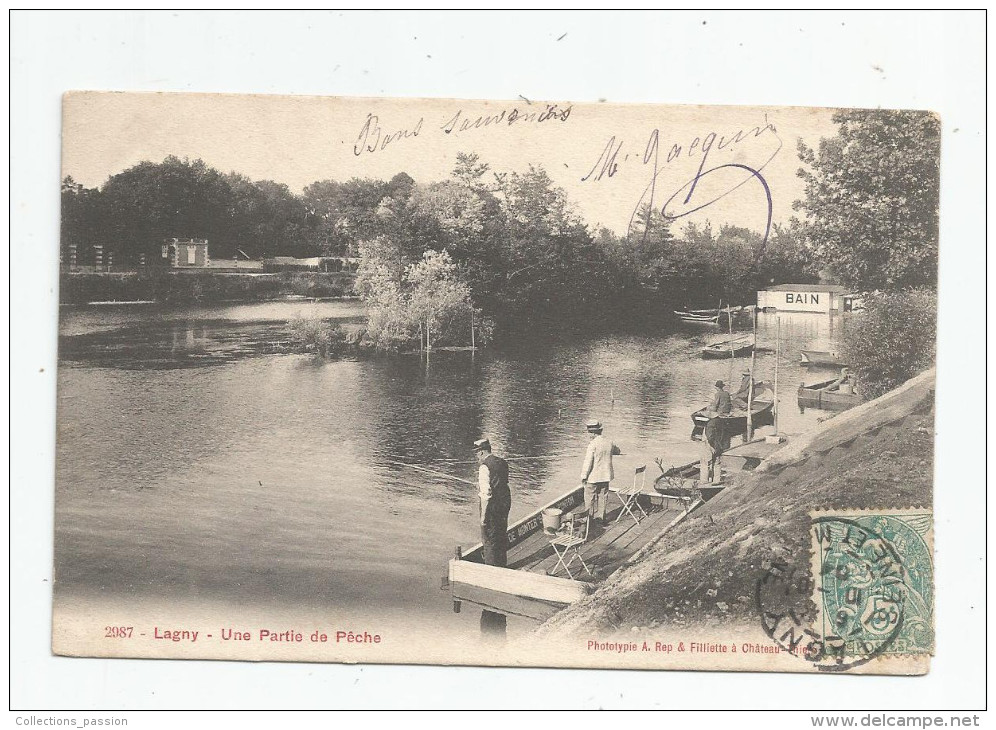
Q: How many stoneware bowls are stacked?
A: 0